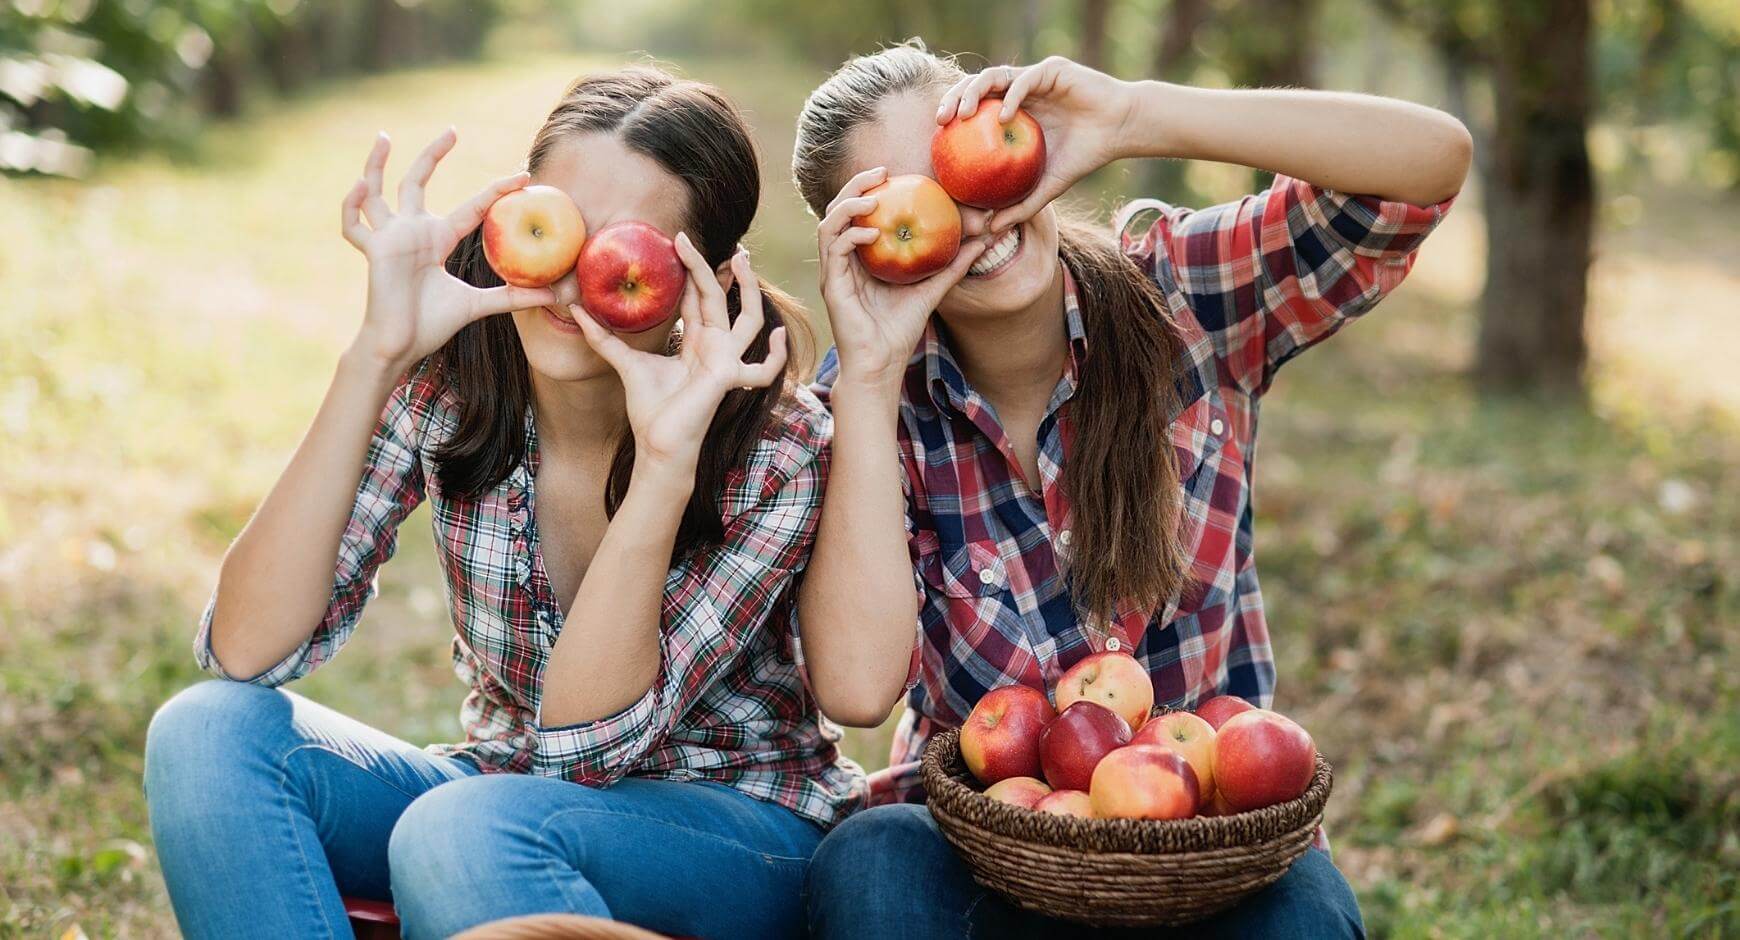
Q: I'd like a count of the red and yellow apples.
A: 13